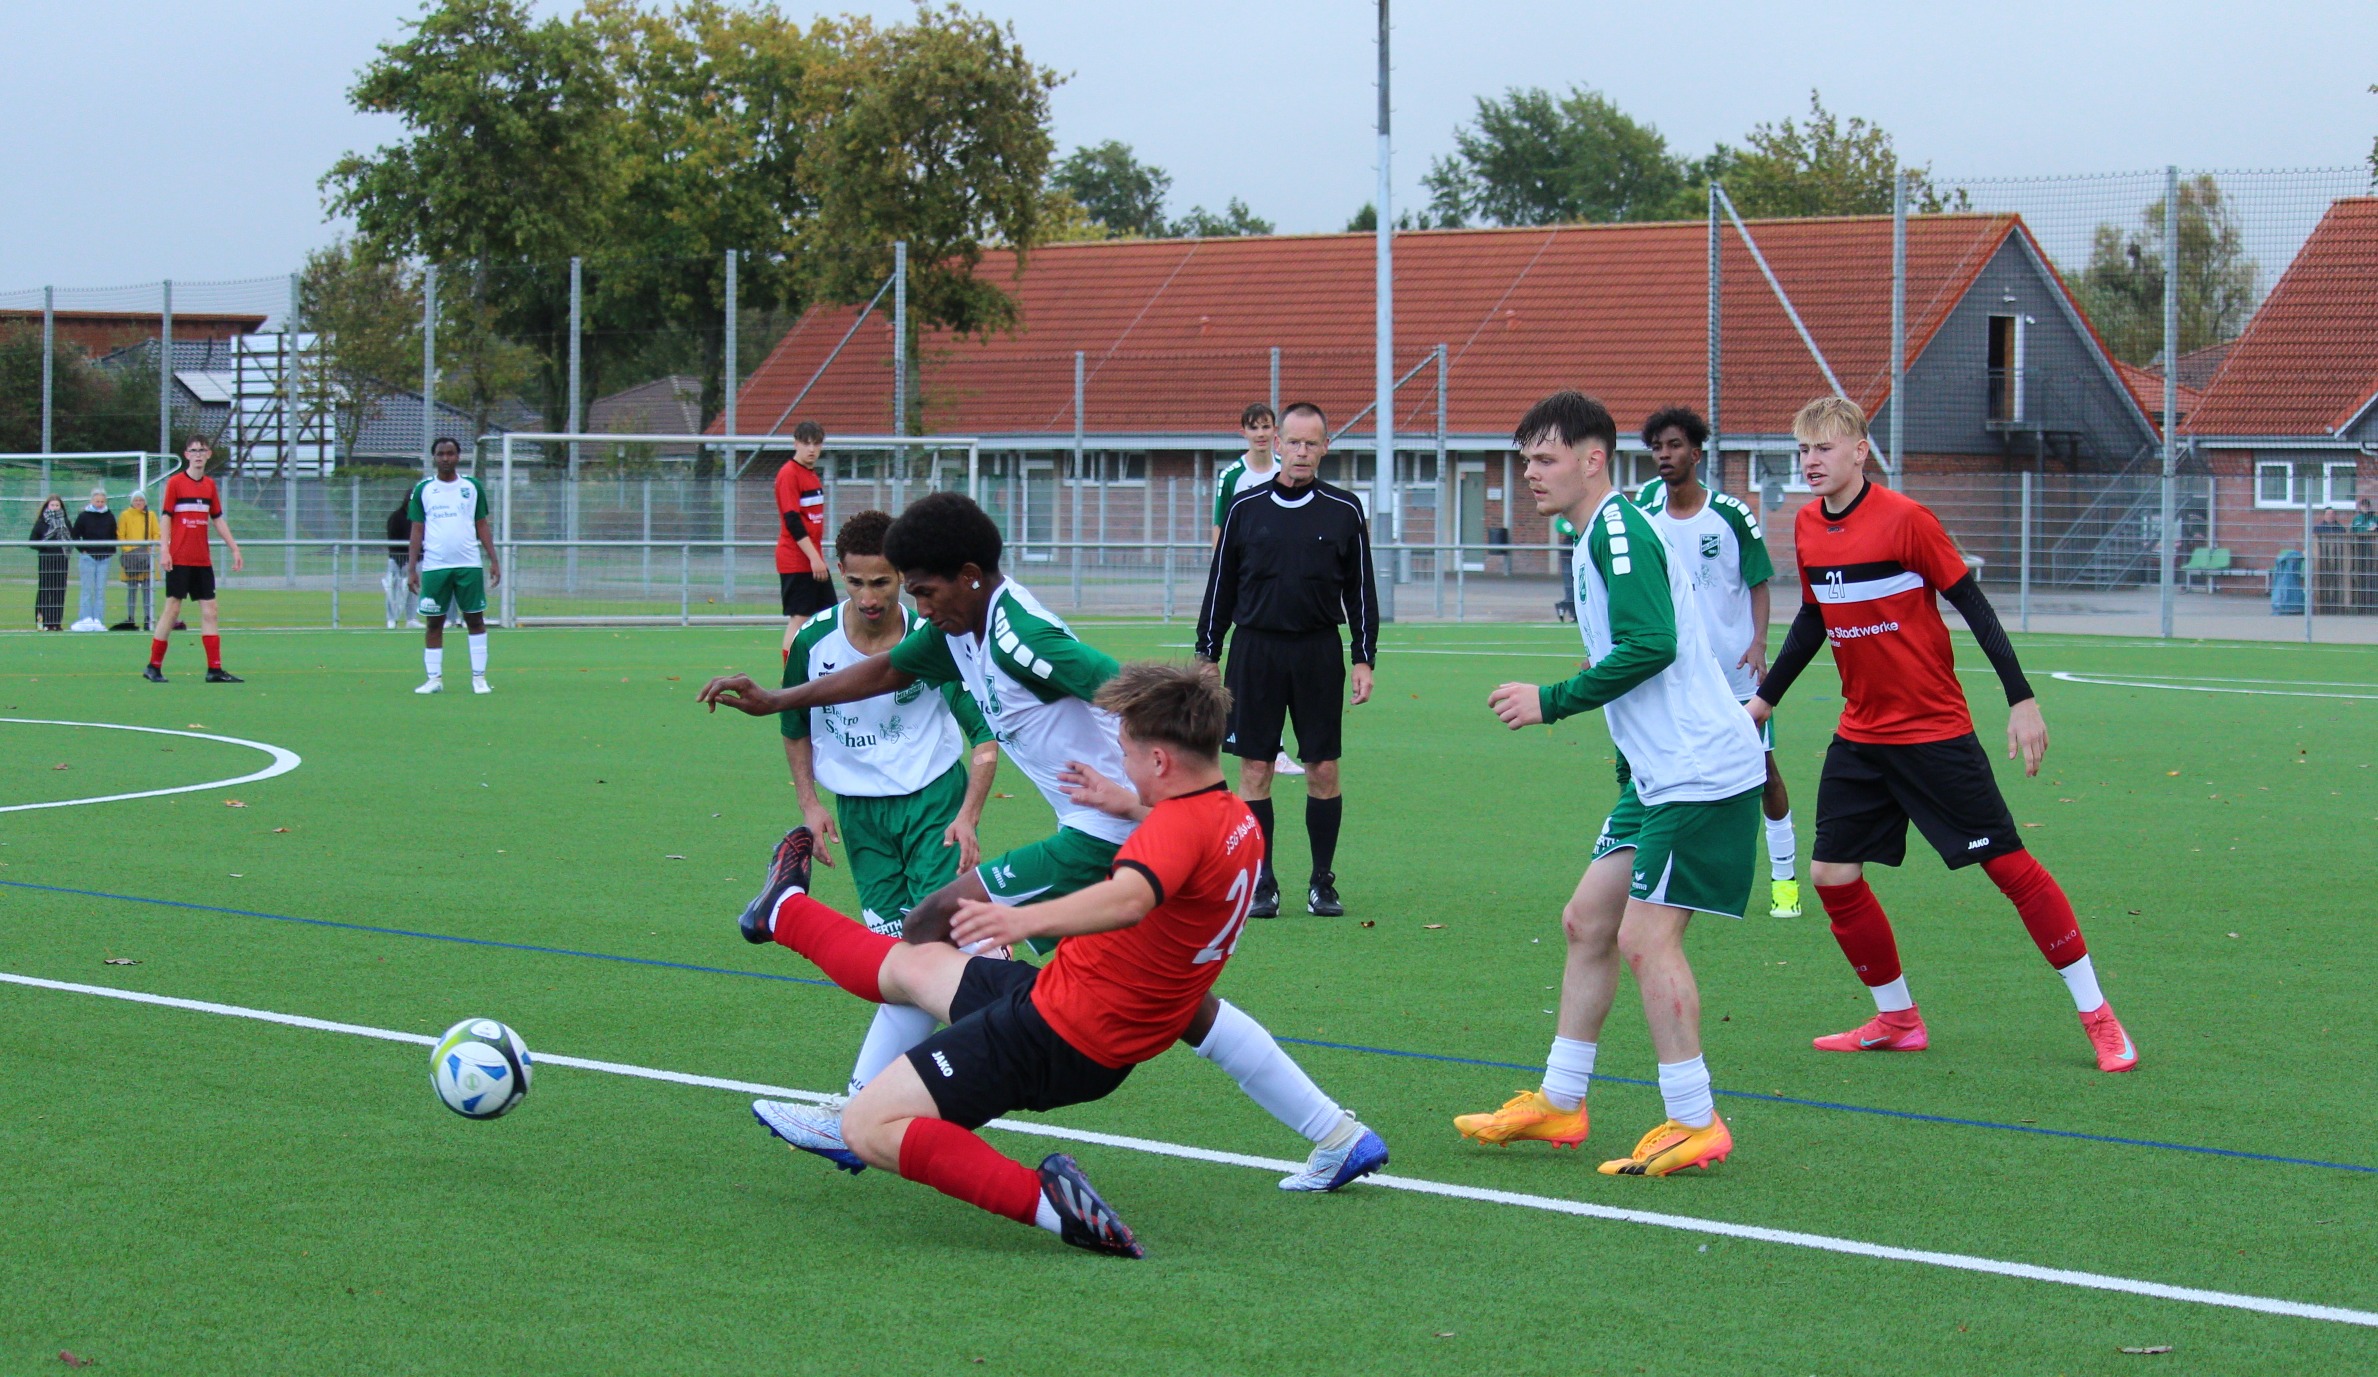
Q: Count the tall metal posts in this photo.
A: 14